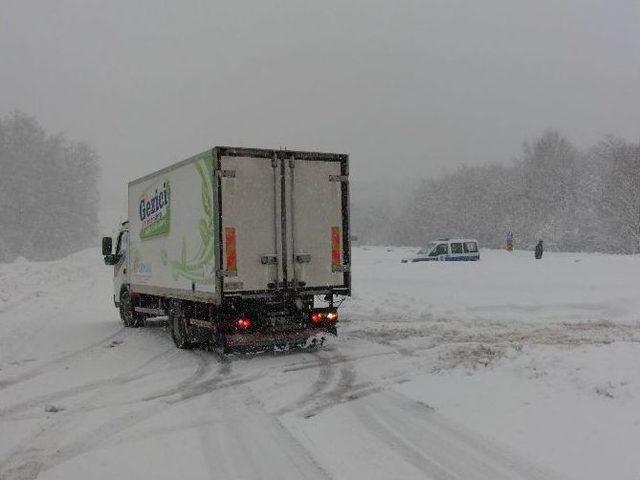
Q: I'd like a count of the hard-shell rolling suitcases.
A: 0